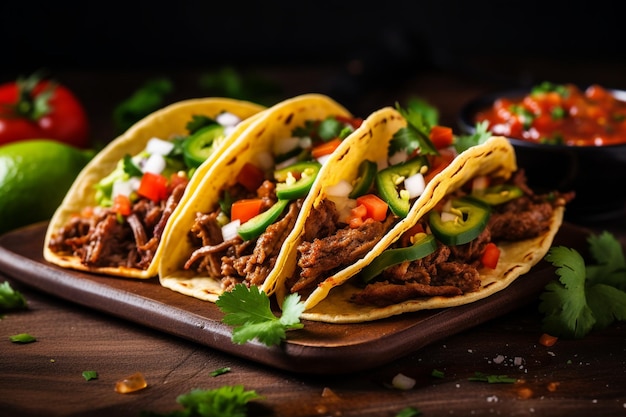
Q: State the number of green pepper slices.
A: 8